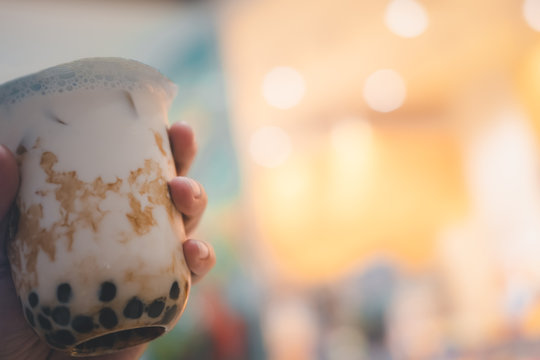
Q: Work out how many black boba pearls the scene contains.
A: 14